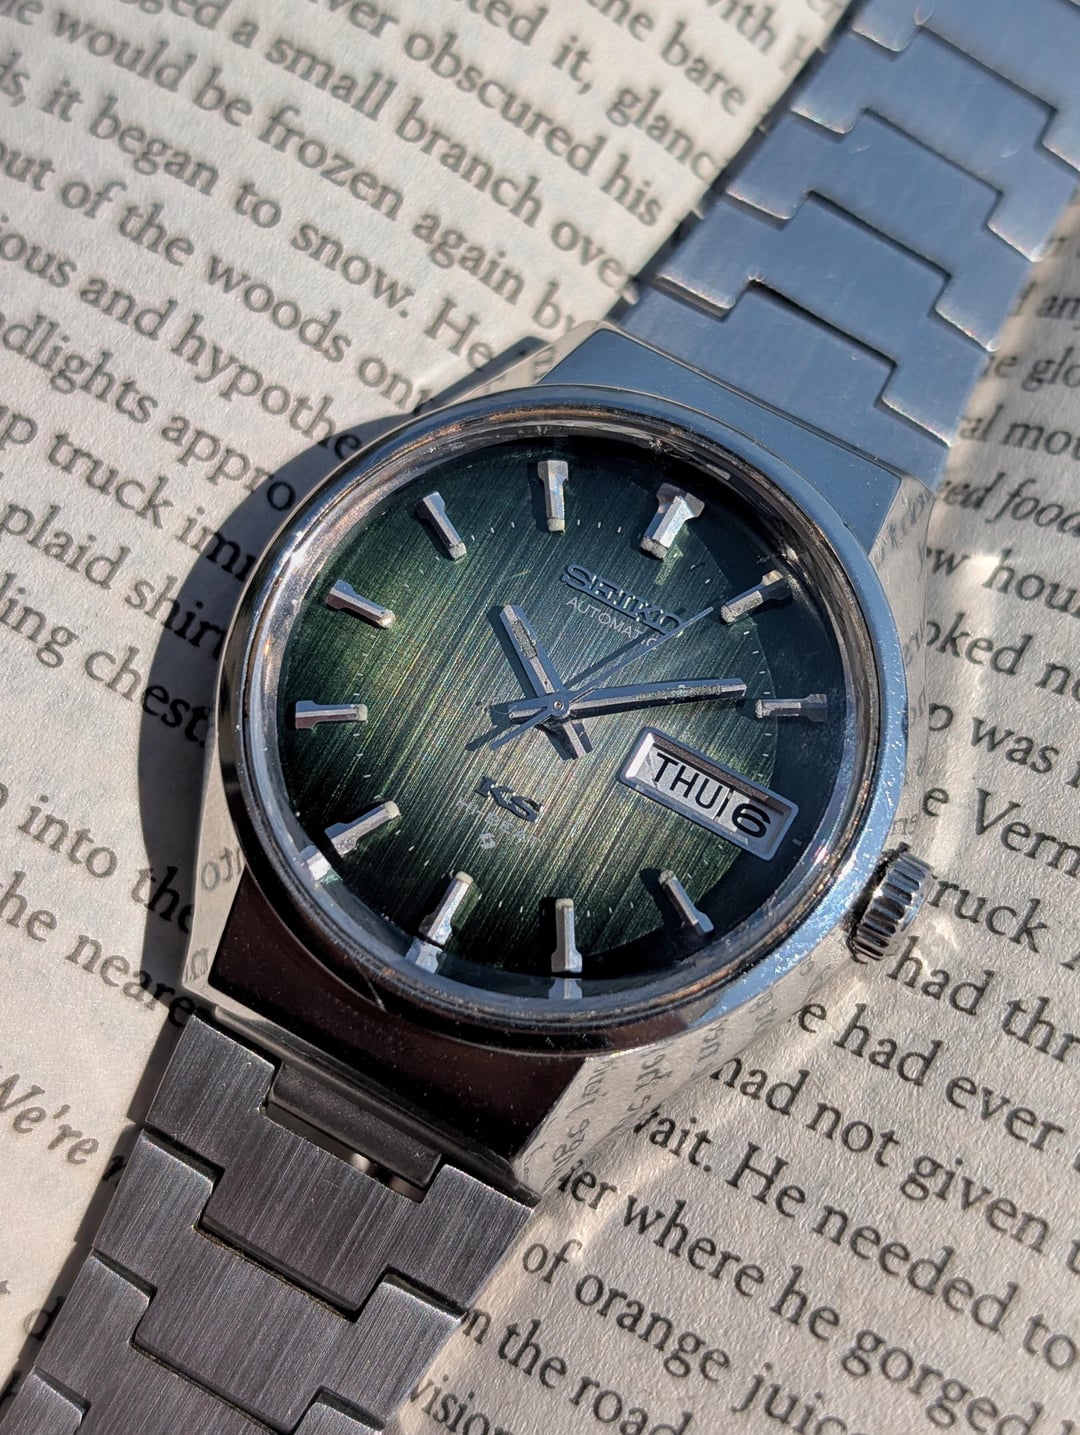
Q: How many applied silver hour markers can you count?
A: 11